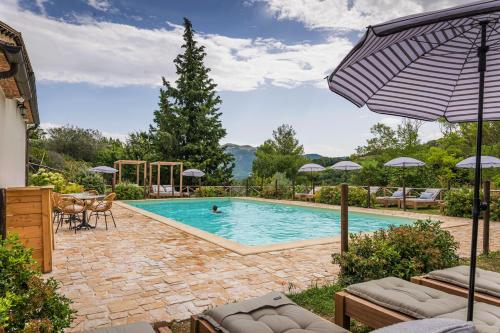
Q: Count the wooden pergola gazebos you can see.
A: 2